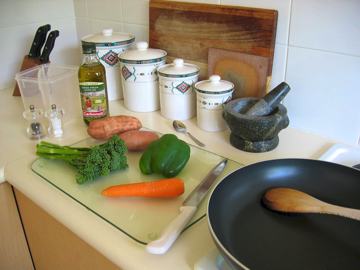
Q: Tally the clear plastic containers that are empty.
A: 1